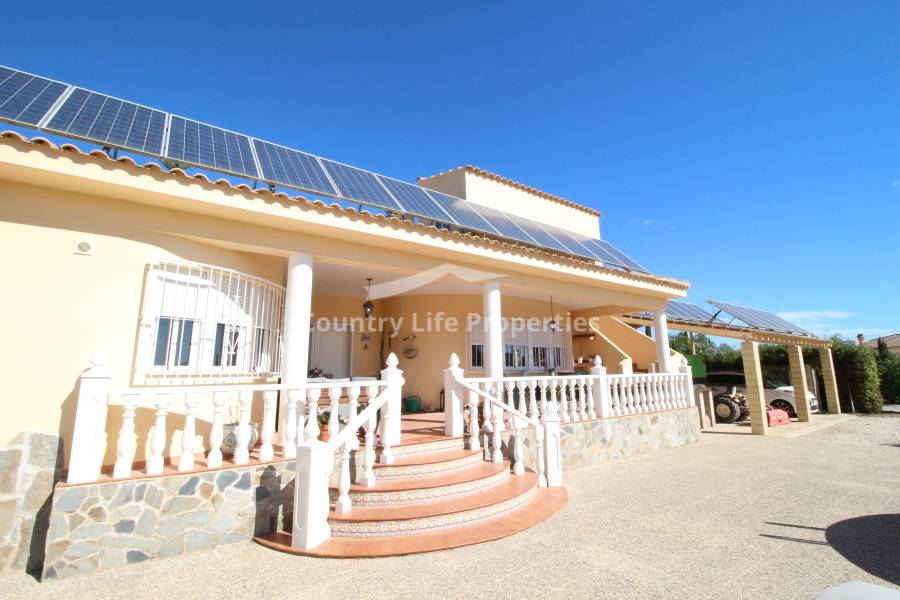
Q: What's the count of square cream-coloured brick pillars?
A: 3